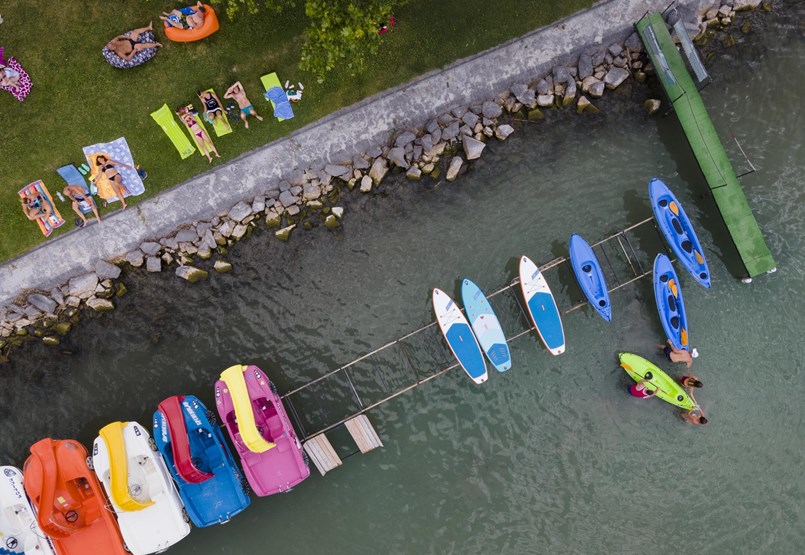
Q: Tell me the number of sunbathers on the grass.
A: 9